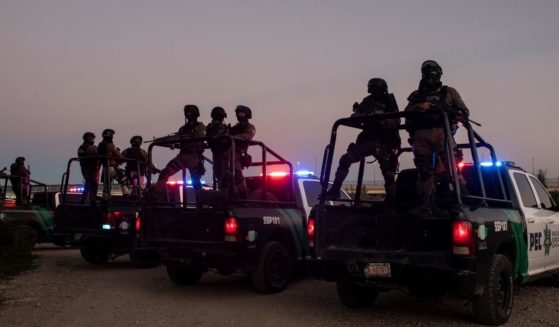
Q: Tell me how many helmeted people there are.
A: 9